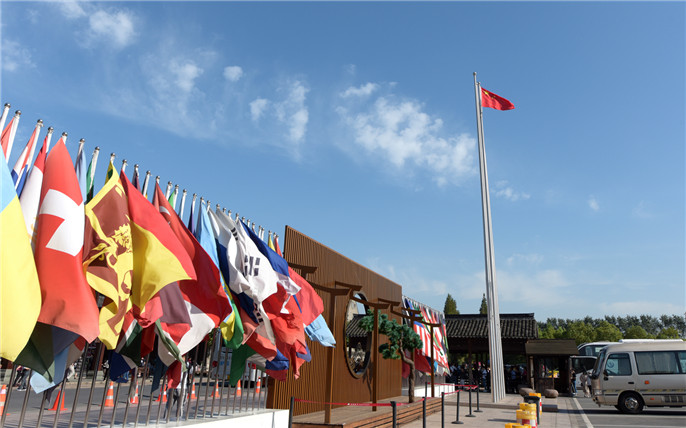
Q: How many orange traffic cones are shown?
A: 9